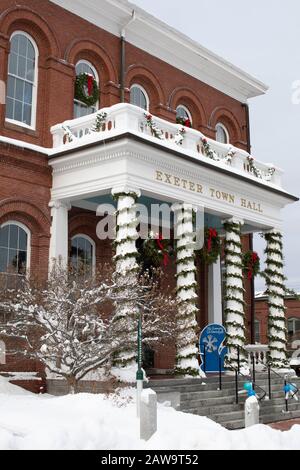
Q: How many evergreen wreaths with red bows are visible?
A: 5